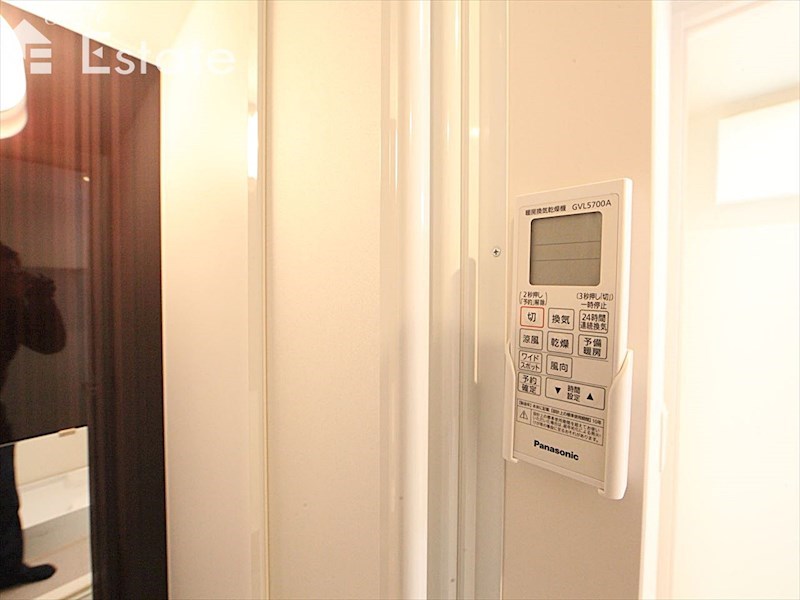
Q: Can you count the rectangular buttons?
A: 10